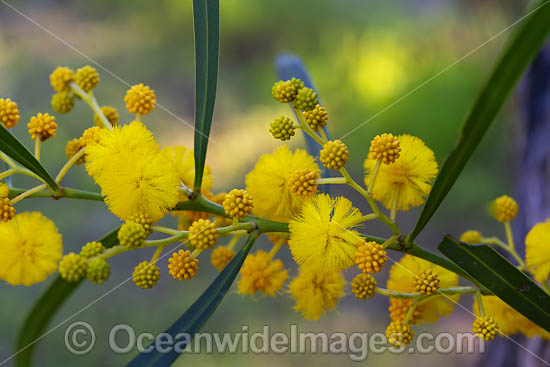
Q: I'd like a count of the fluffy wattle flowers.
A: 12